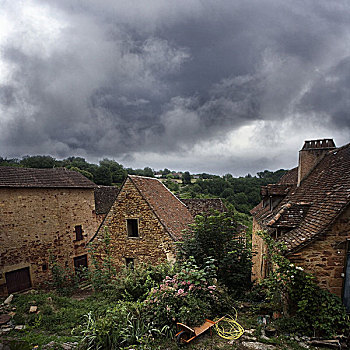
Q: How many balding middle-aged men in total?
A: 0